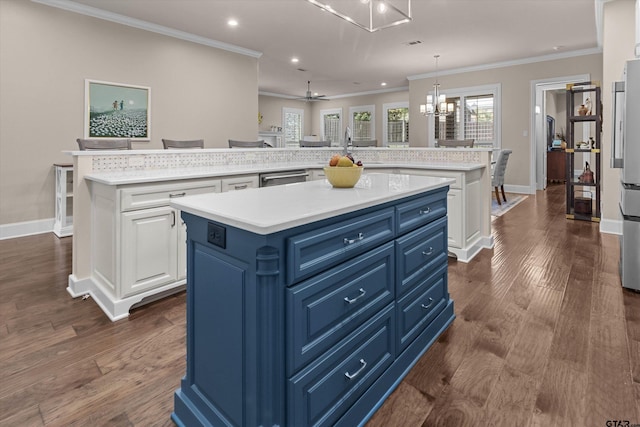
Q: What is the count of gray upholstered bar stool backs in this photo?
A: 6